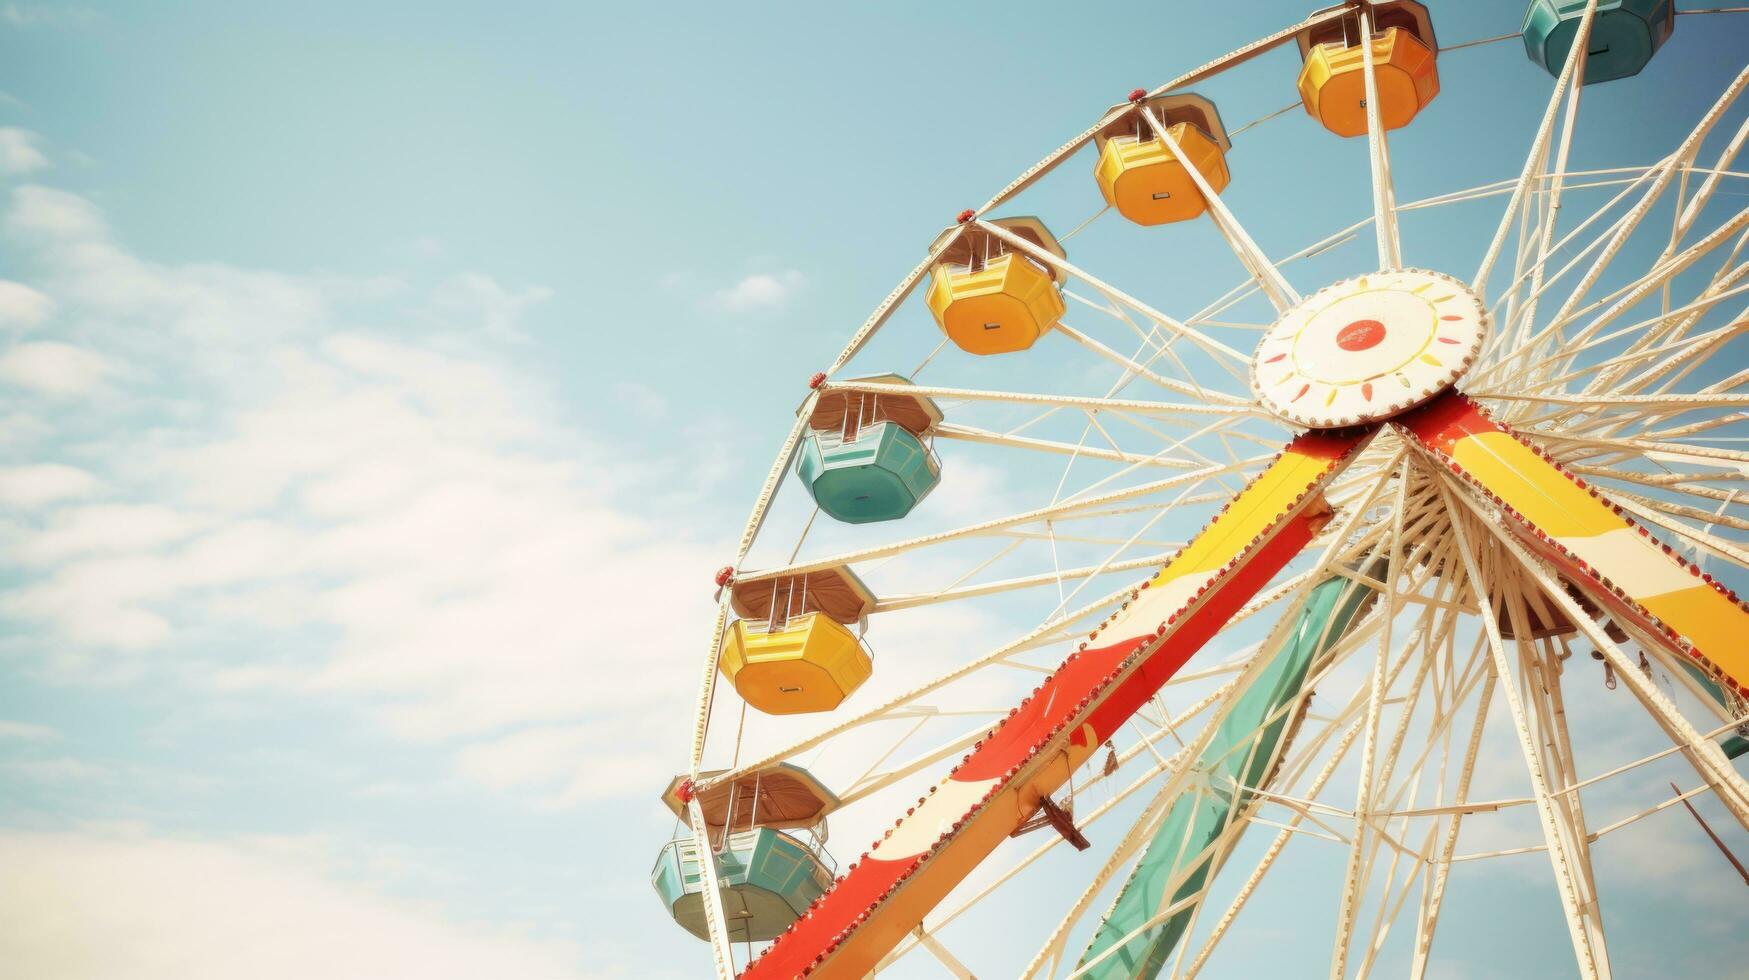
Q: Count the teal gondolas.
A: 3